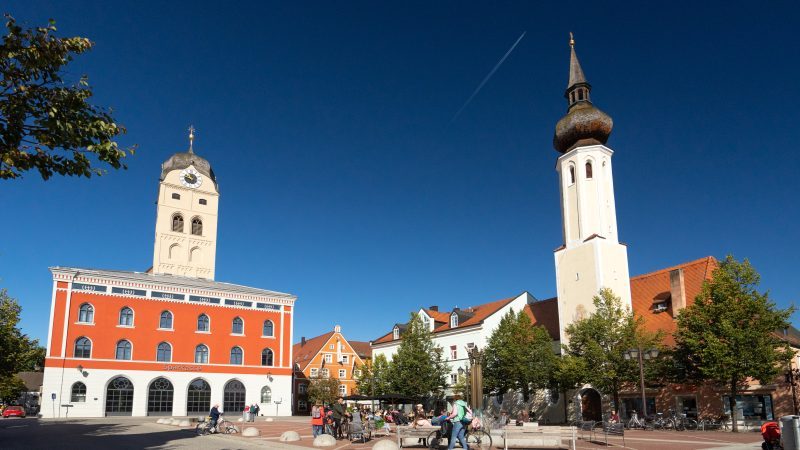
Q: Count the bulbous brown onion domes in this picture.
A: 1